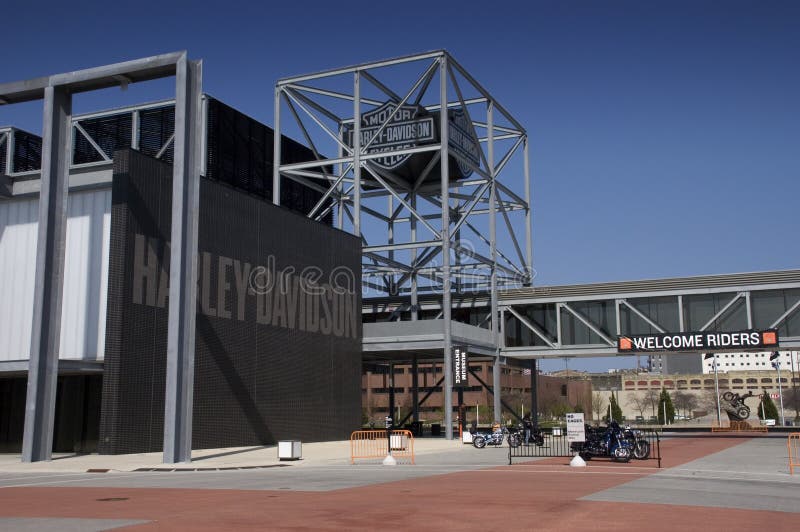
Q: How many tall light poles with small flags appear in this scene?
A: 2